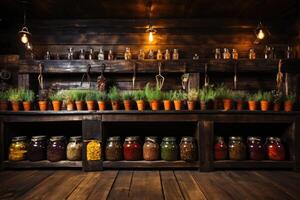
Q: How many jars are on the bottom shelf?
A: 14